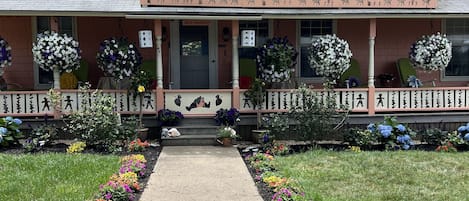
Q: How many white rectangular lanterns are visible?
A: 2